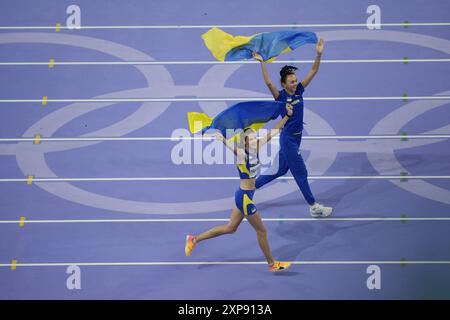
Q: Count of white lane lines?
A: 7